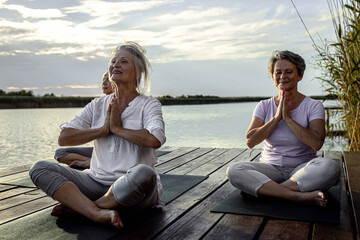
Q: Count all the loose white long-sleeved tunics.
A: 1